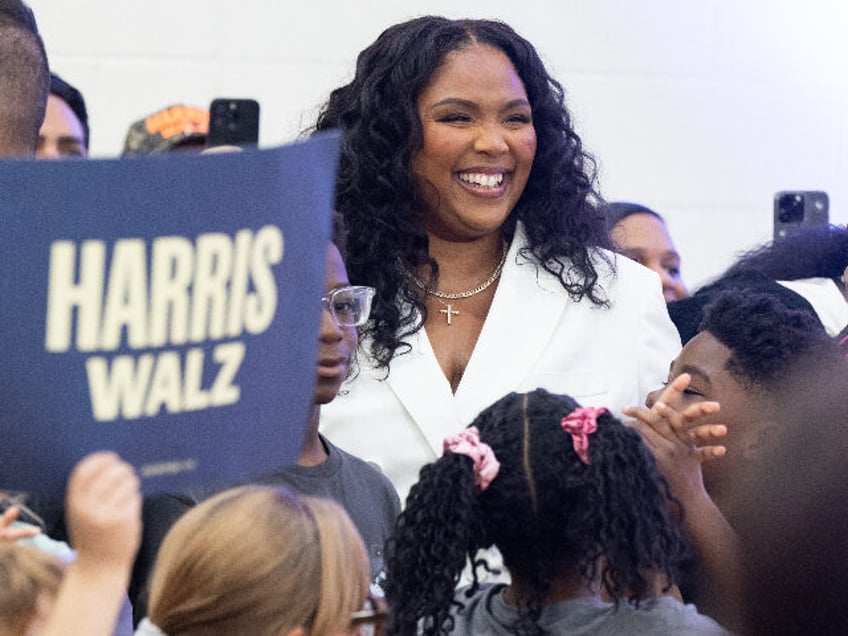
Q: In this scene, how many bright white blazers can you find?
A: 1